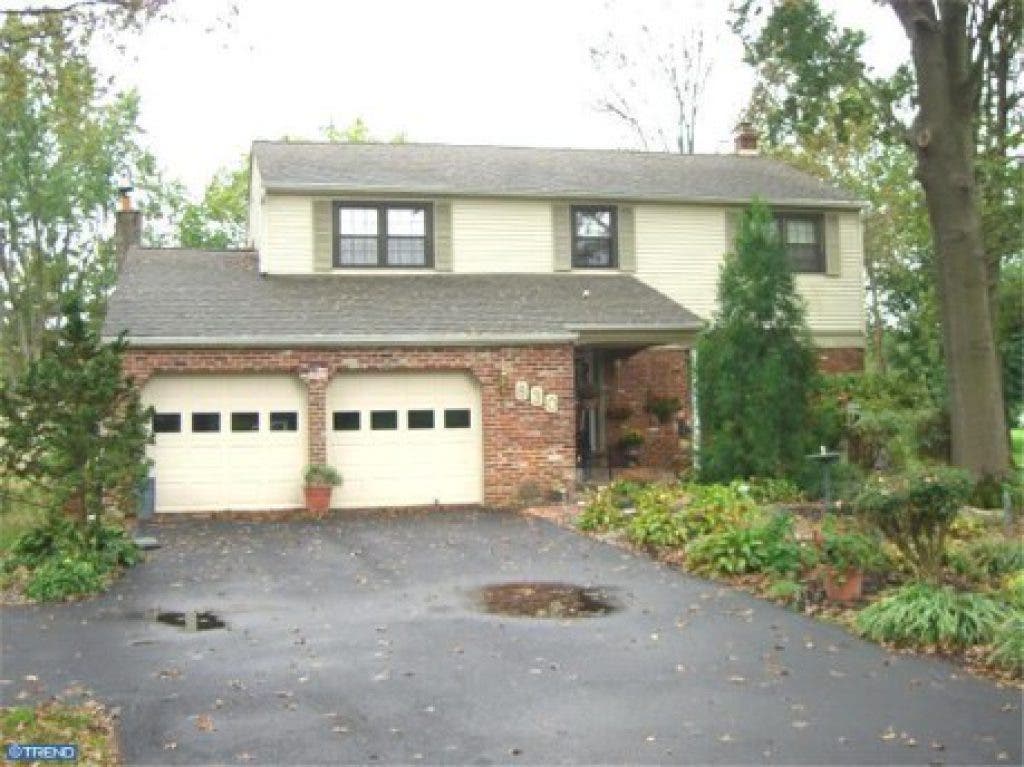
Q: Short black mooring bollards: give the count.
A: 0